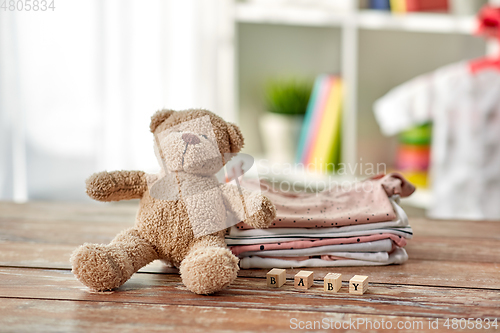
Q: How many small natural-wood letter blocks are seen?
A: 4